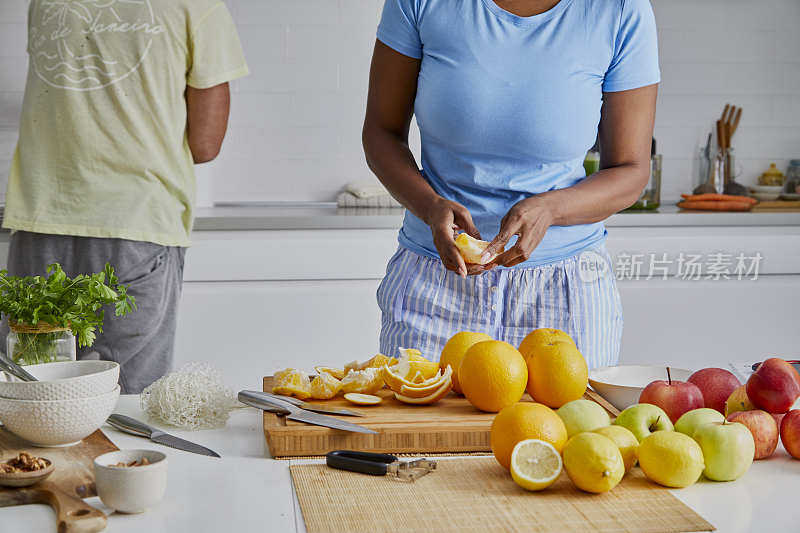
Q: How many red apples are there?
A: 5